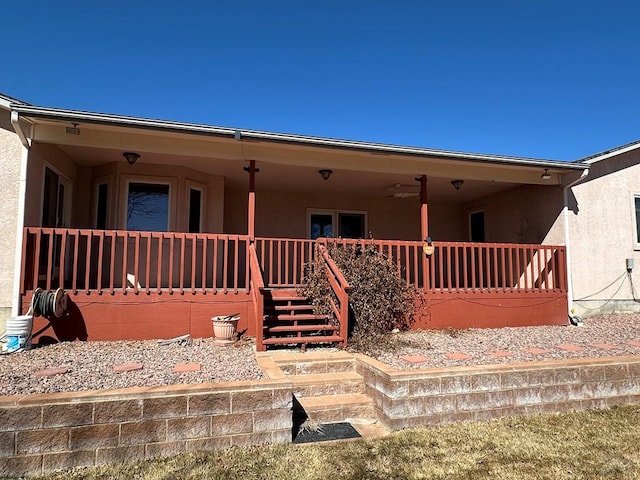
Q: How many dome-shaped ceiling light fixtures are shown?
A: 3